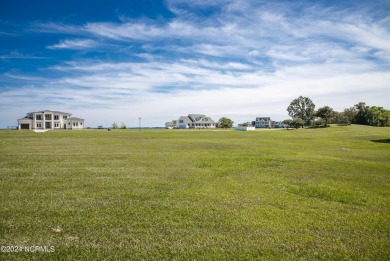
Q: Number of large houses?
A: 3